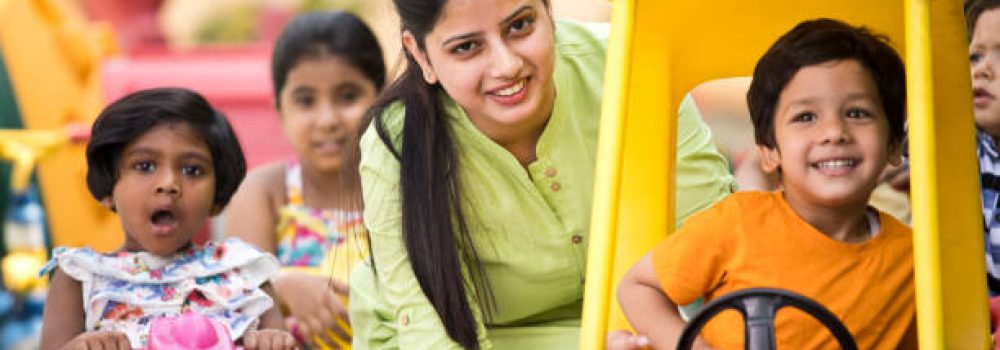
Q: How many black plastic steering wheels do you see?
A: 1